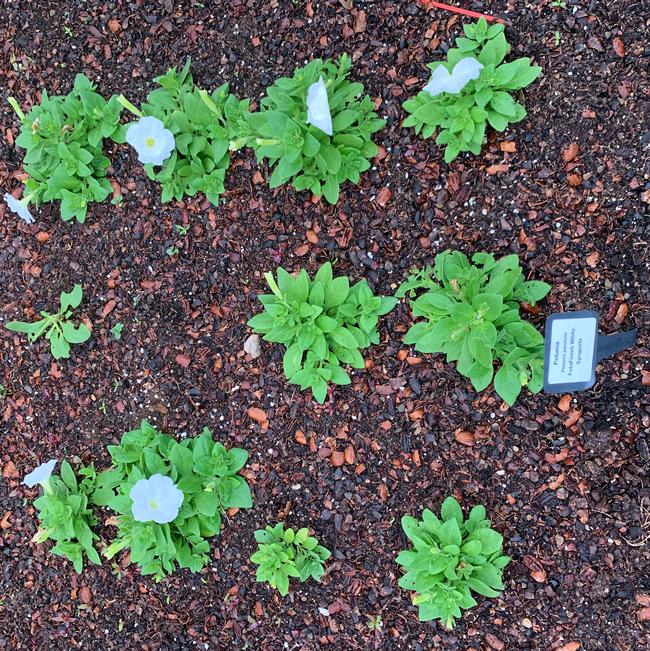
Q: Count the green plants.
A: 11